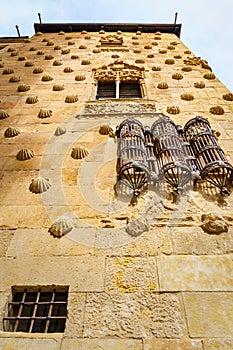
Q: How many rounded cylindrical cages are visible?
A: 3